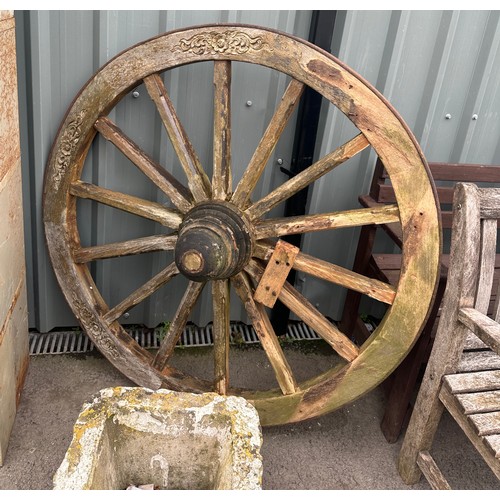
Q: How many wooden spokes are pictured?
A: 14